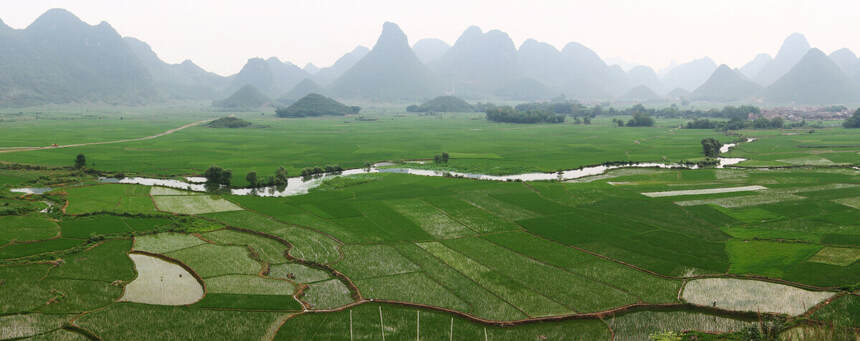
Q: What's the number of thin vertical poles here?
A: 5